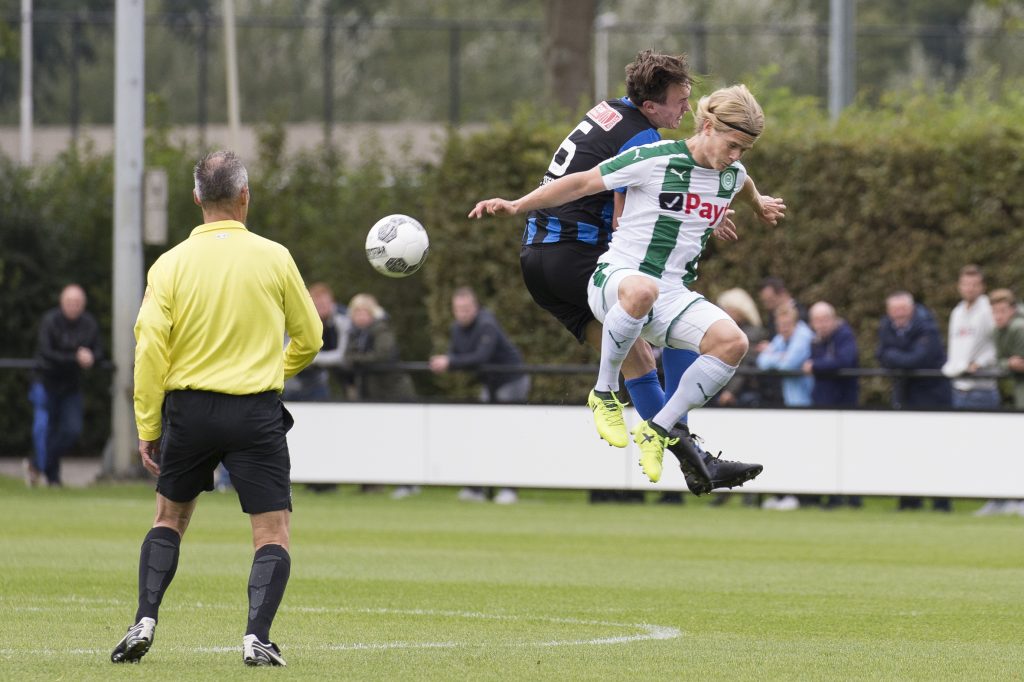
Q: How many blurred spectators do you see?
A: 11